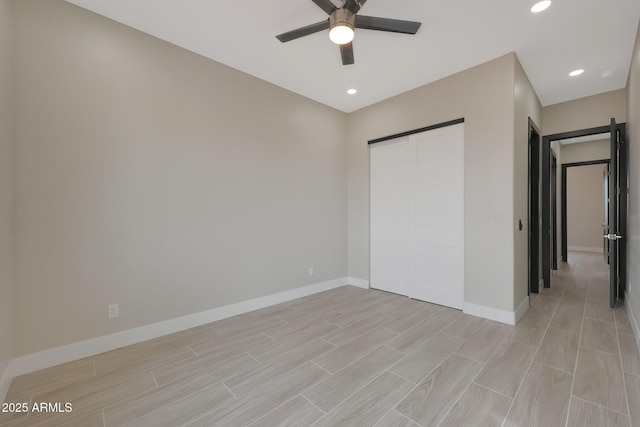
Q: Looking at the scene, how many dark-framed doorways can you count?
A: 4